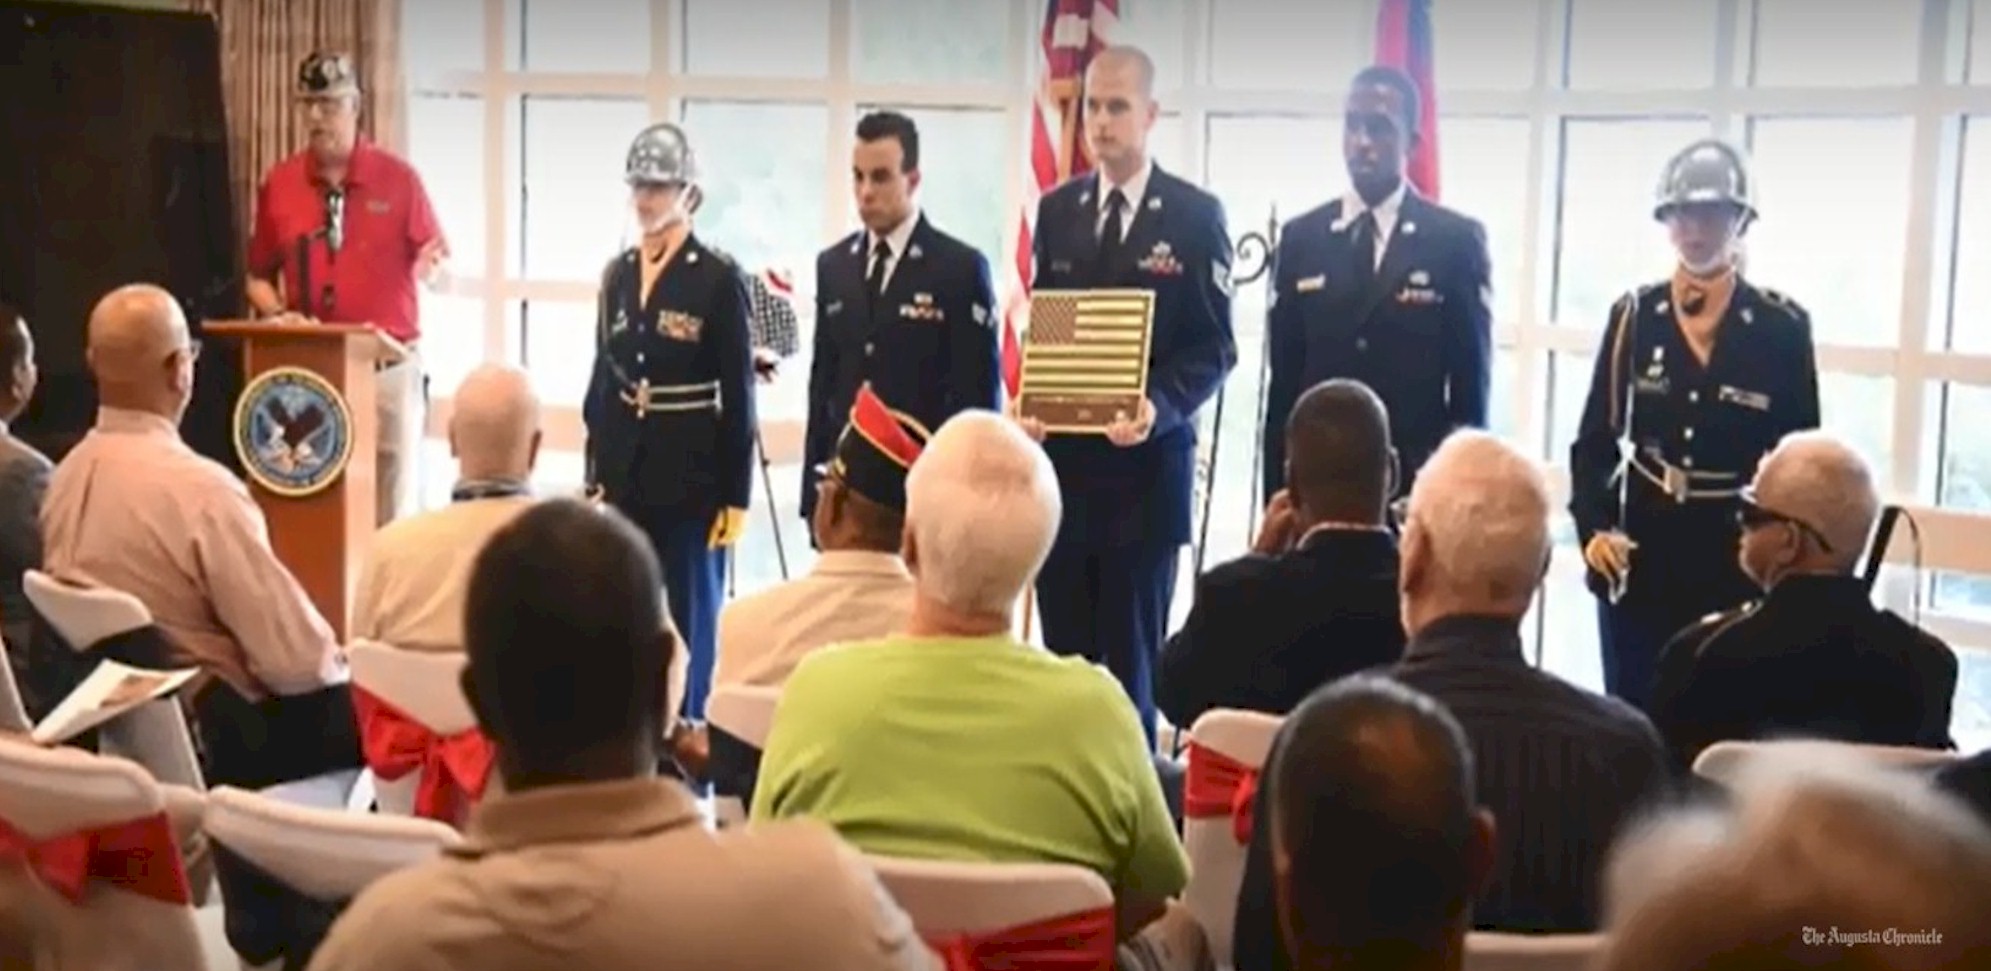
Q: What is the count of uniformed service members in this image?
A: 5